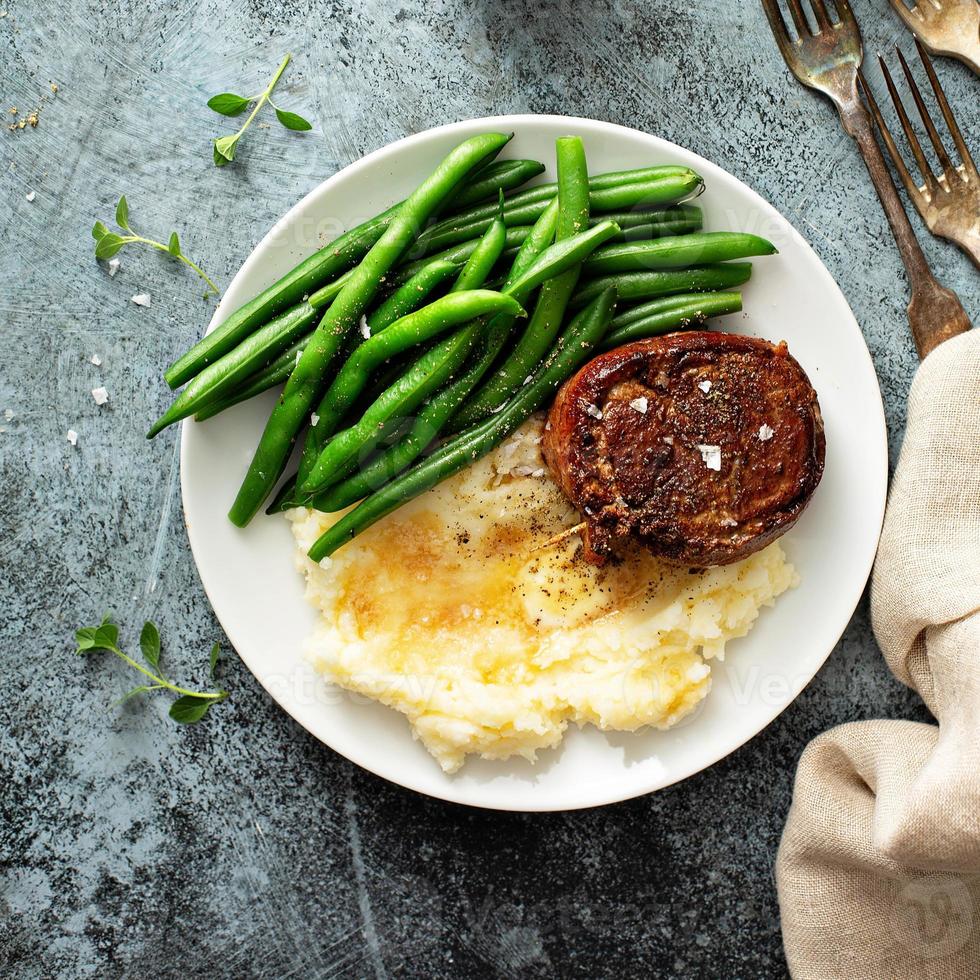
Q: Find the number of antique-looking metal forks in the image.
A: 3